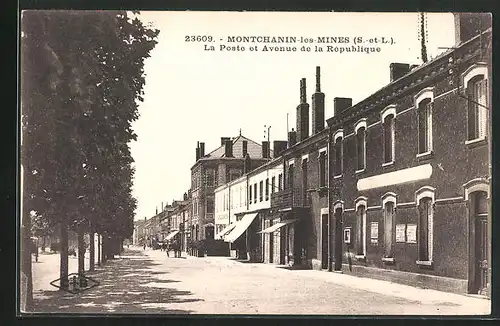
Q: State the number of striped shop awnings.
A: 0